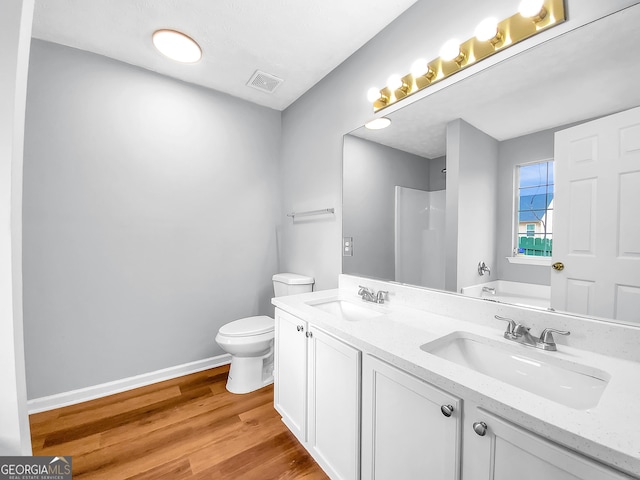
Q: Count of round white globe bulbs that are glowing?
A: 6